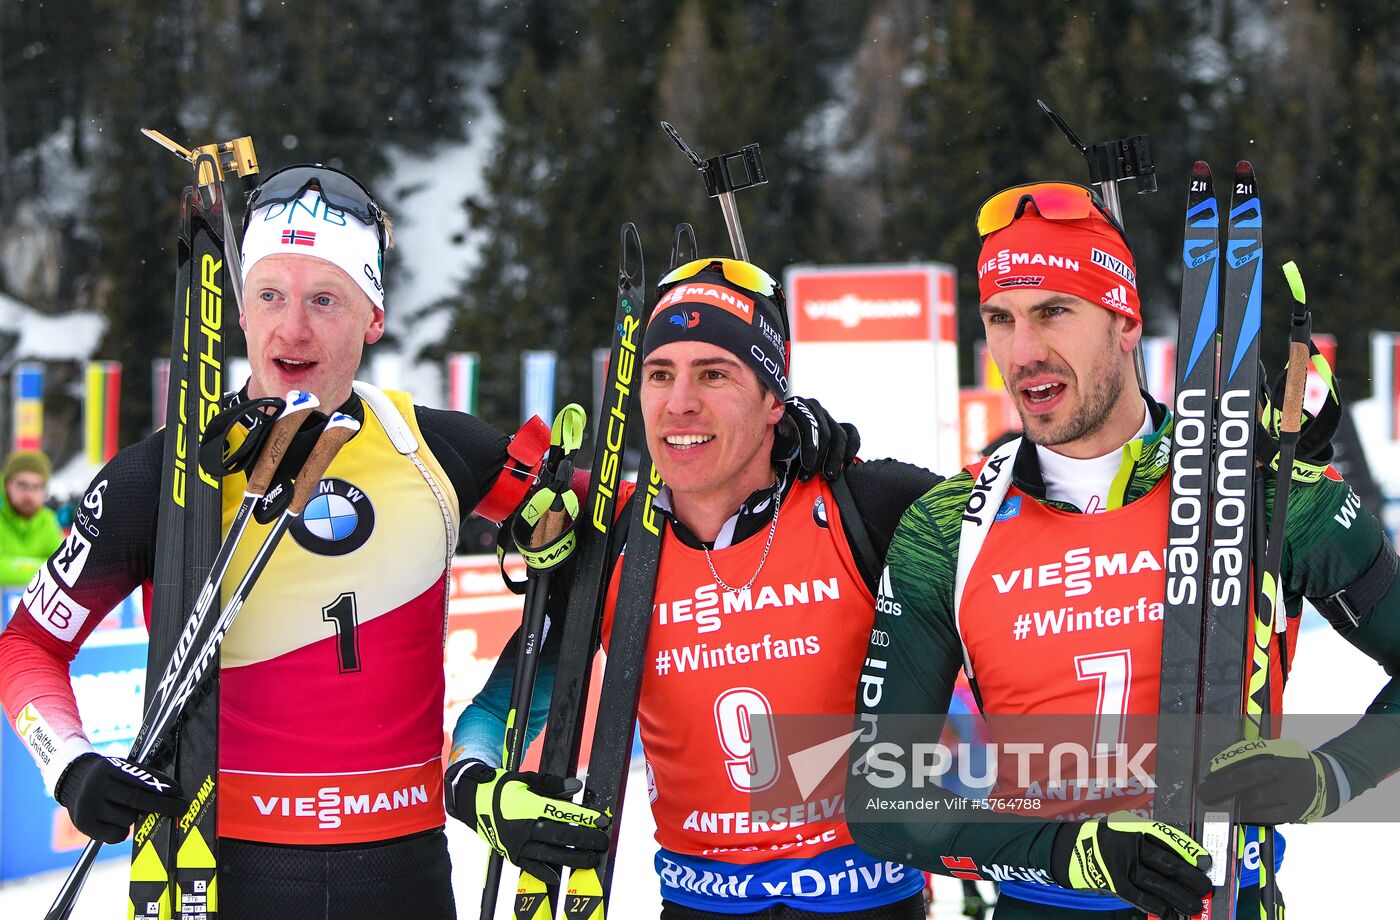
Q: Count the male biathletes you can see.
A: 3